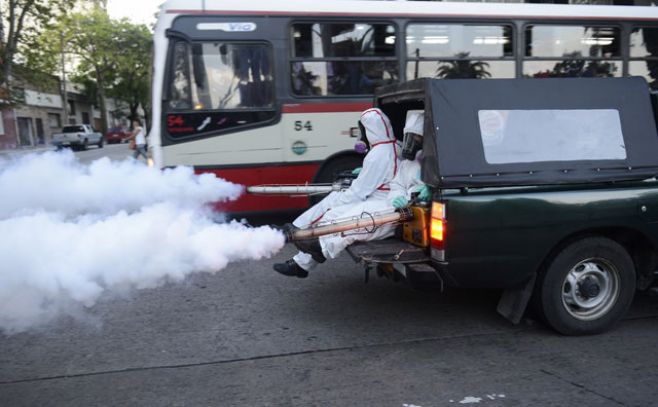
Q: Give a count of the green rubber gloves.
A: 3